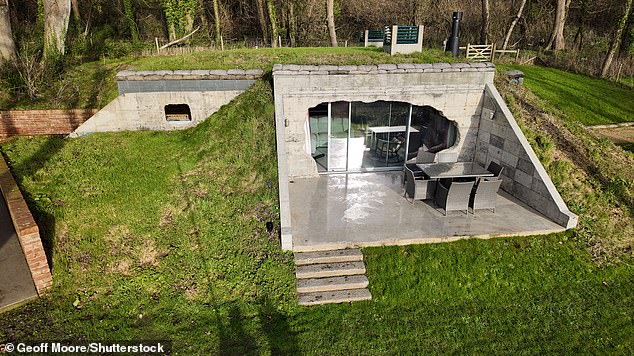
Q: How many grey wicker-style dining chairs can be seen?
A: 6